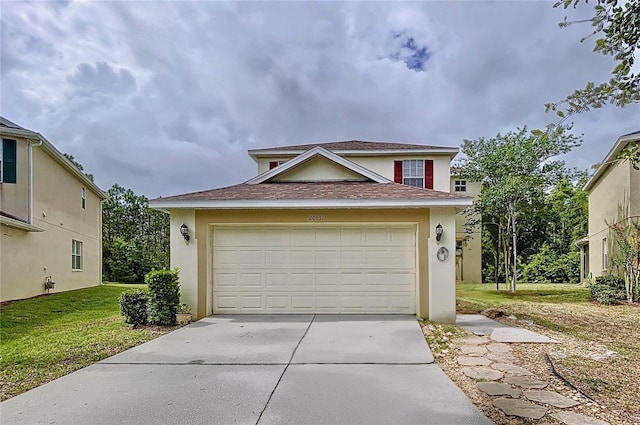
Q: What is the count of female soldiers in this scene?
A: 0